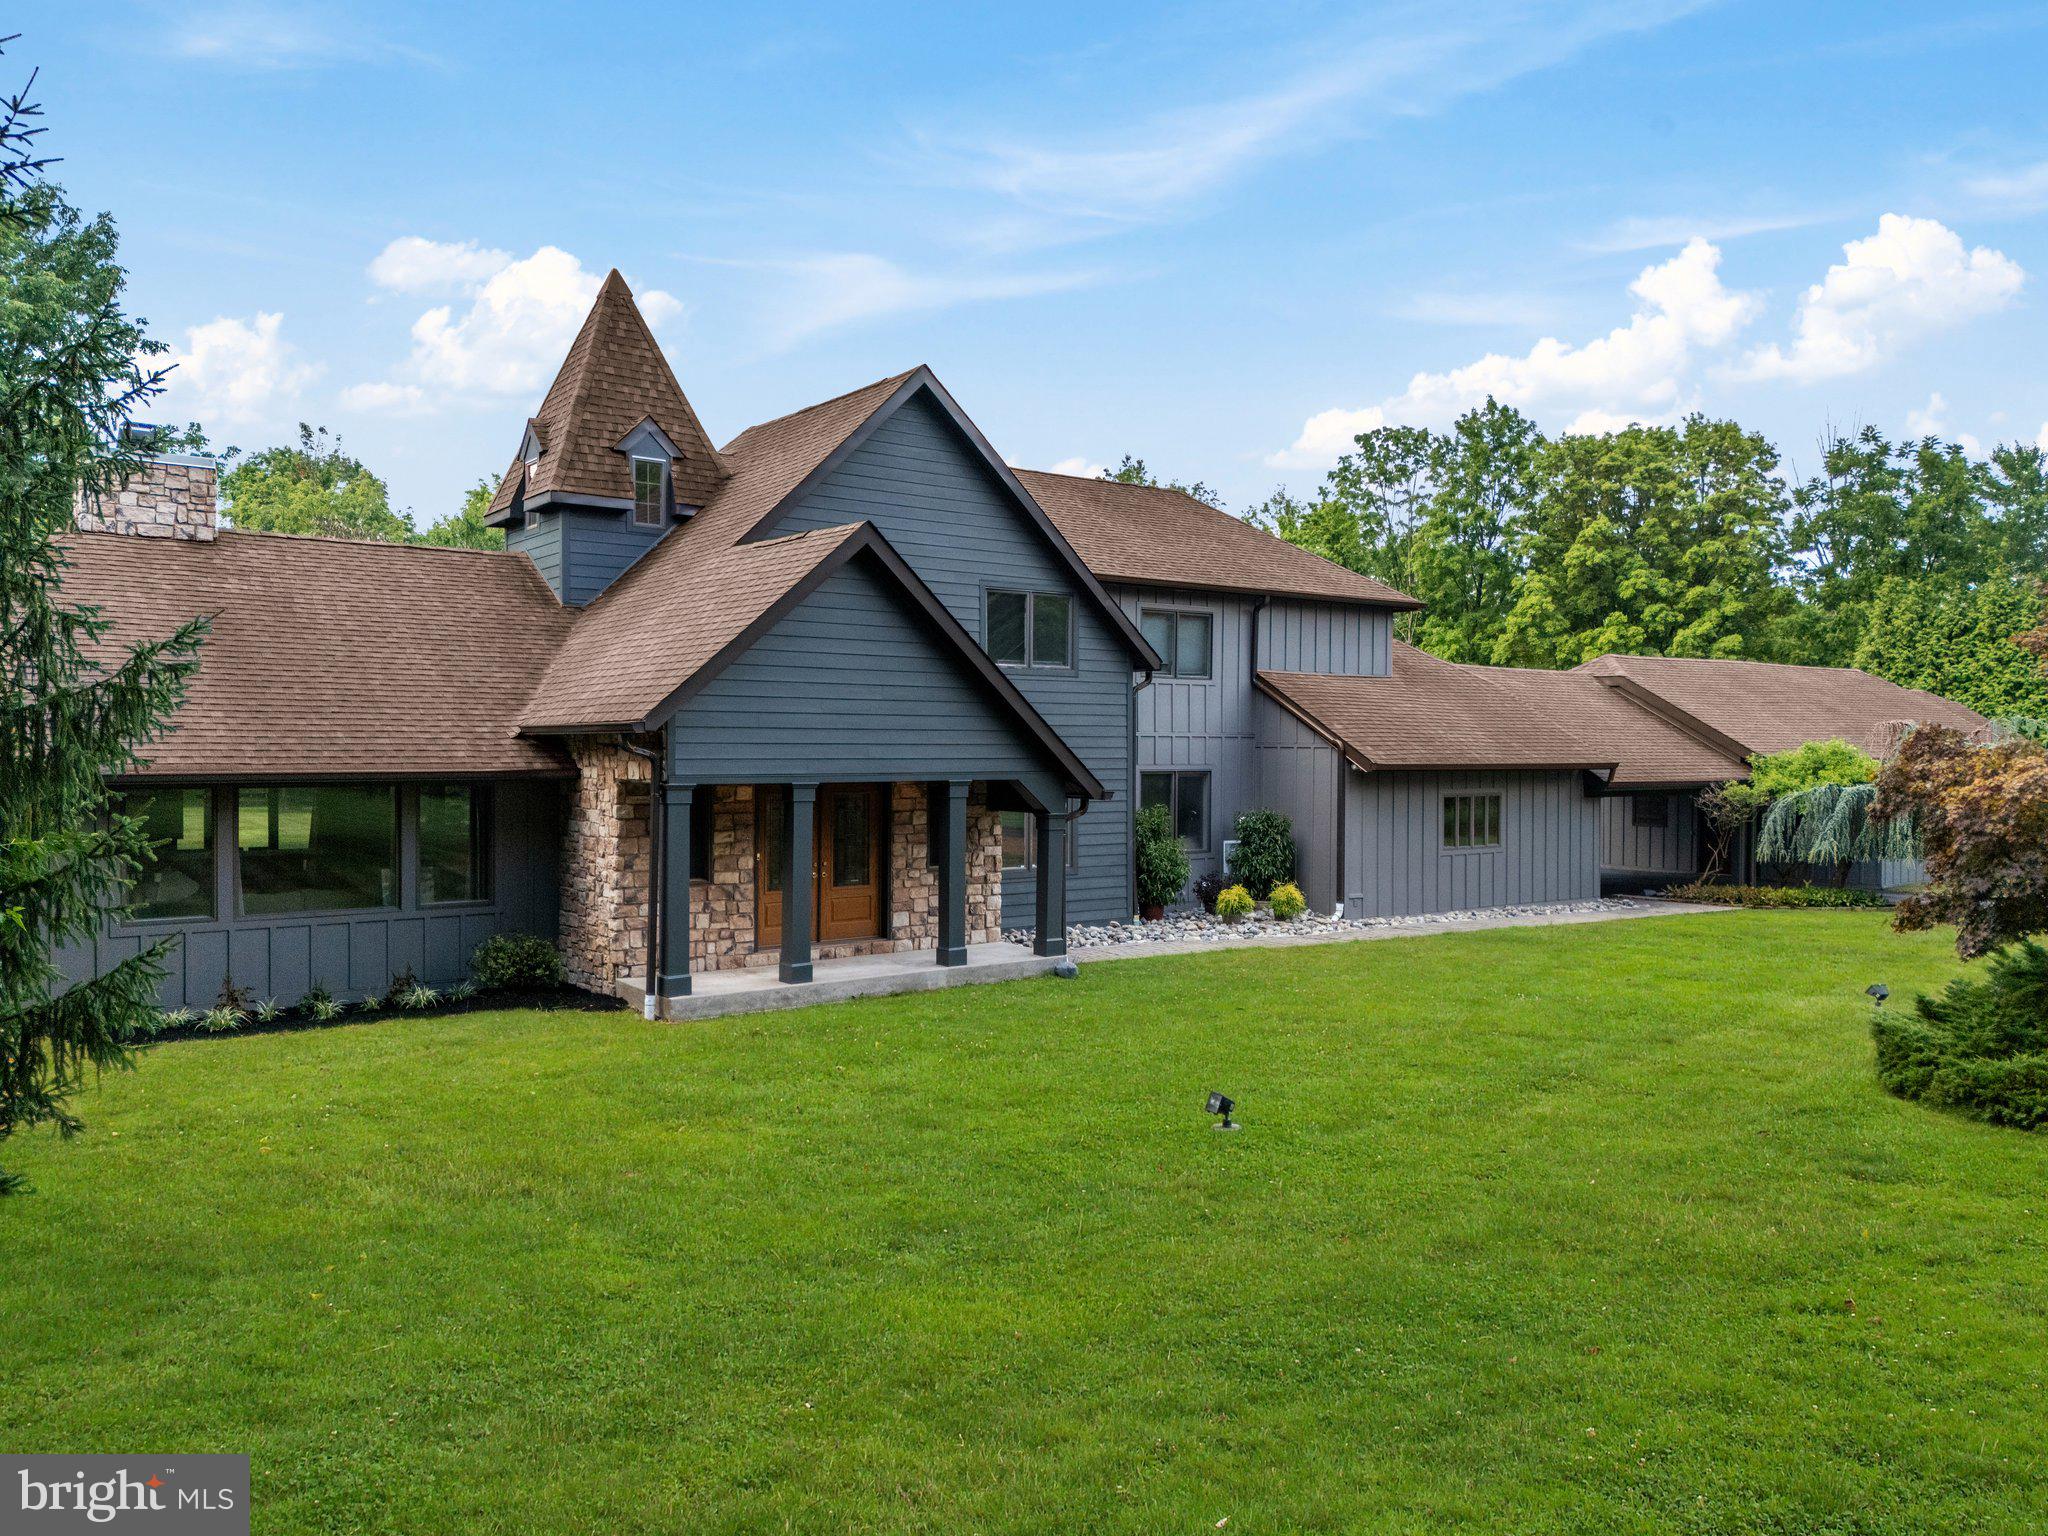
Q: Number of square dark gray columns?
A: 4